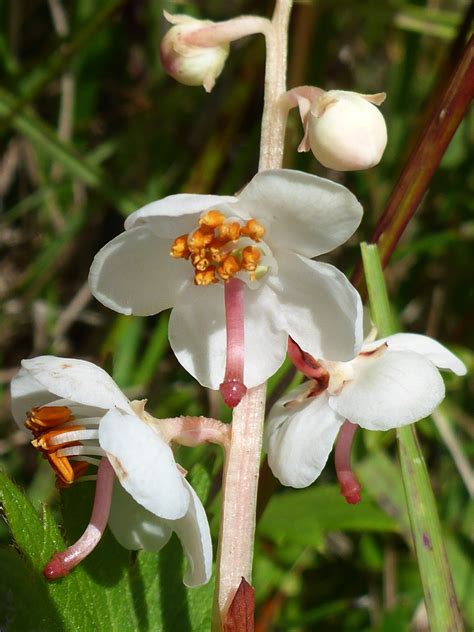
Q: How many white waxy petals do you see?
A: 13